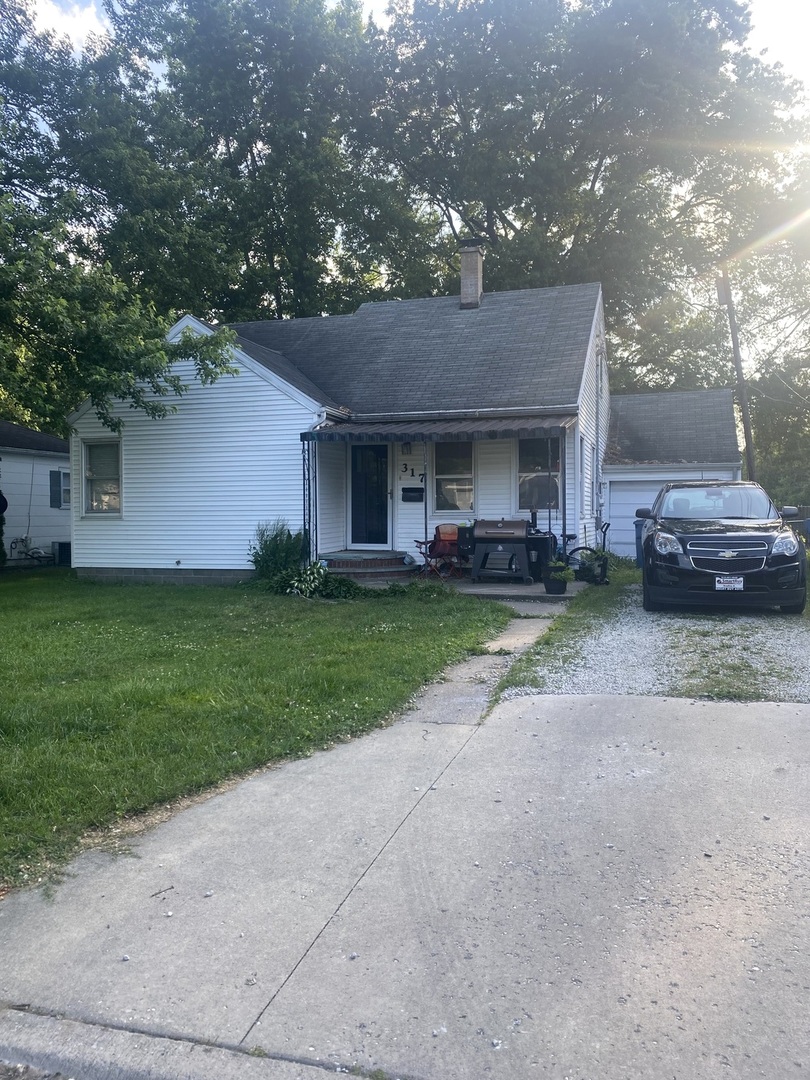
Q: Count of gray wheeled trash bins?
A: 0